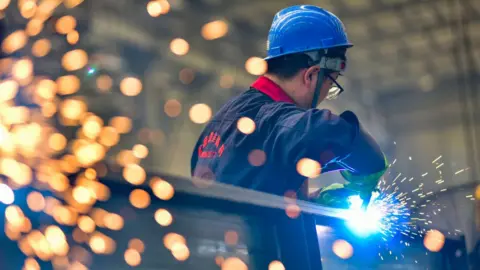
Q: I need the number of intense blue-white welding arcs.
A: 1